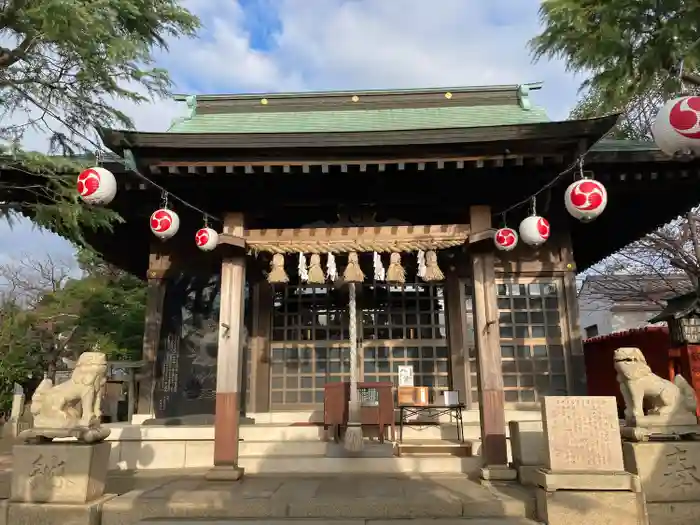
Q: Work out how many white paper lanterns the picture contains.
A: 7